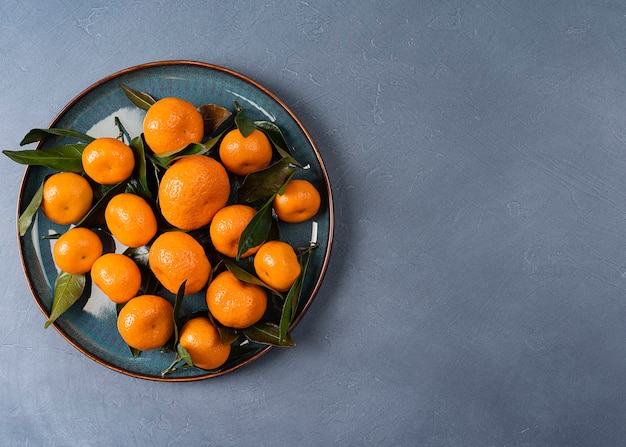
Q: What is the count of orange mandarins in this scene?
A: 15